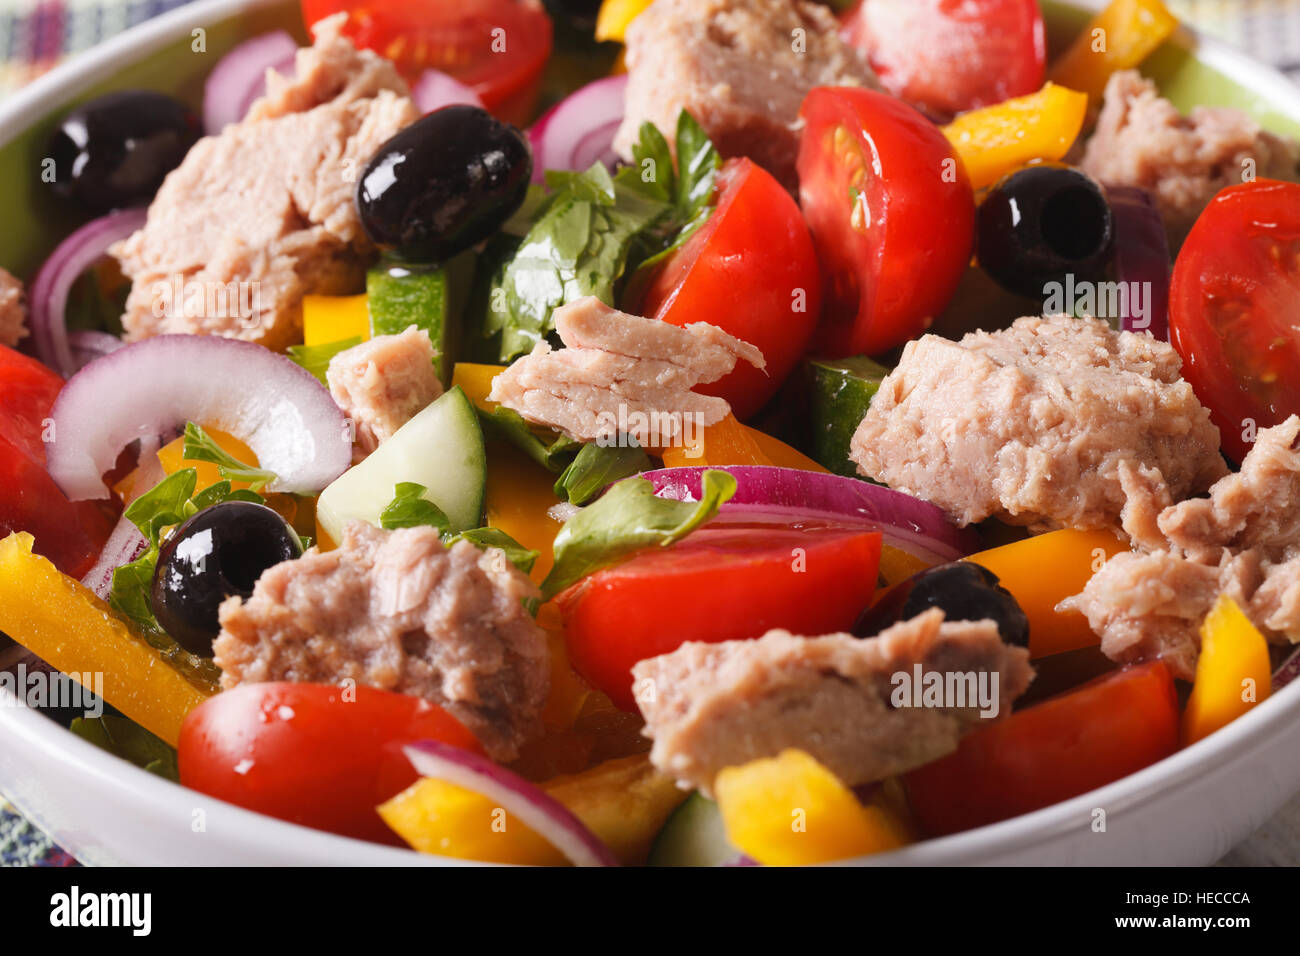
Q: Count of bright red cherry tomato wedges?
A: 9